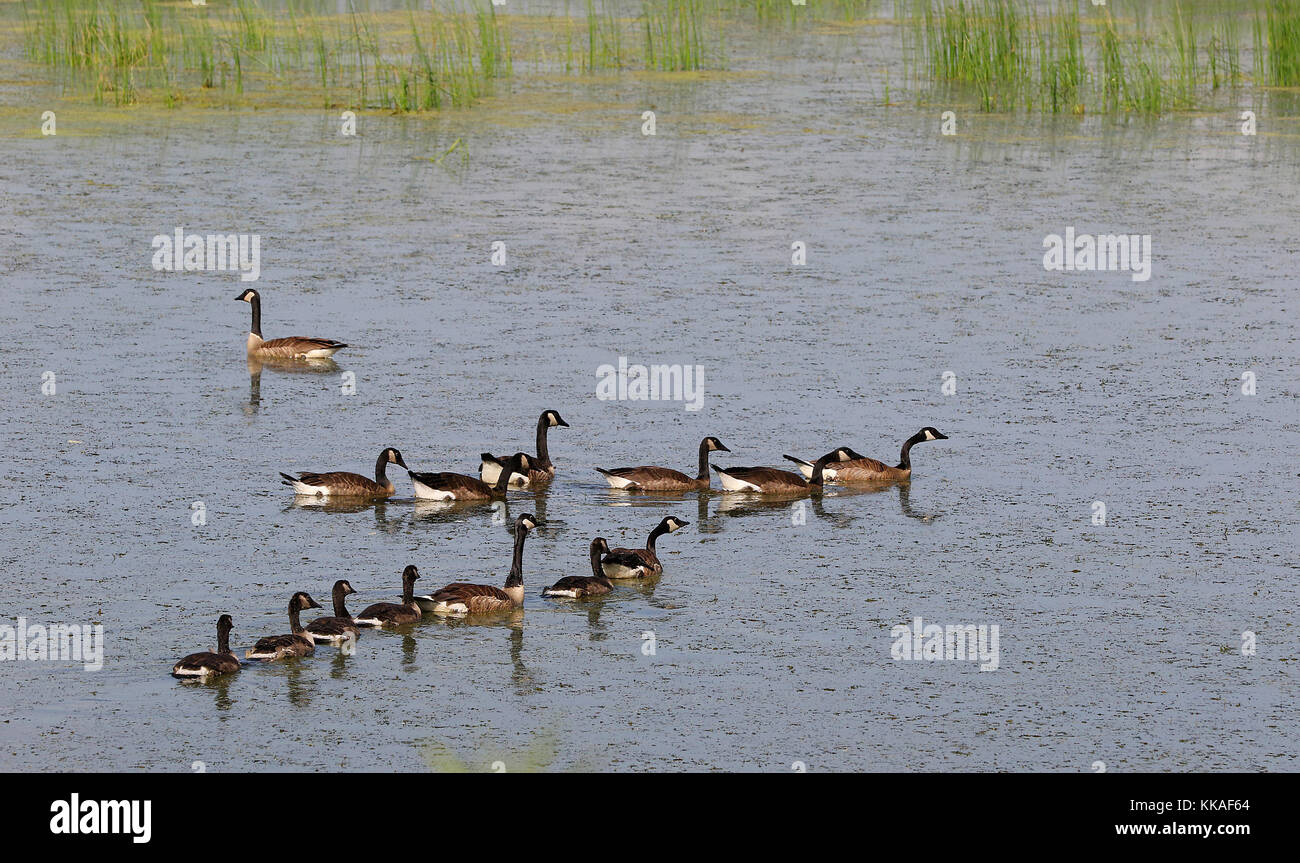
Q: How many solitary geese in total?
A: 1